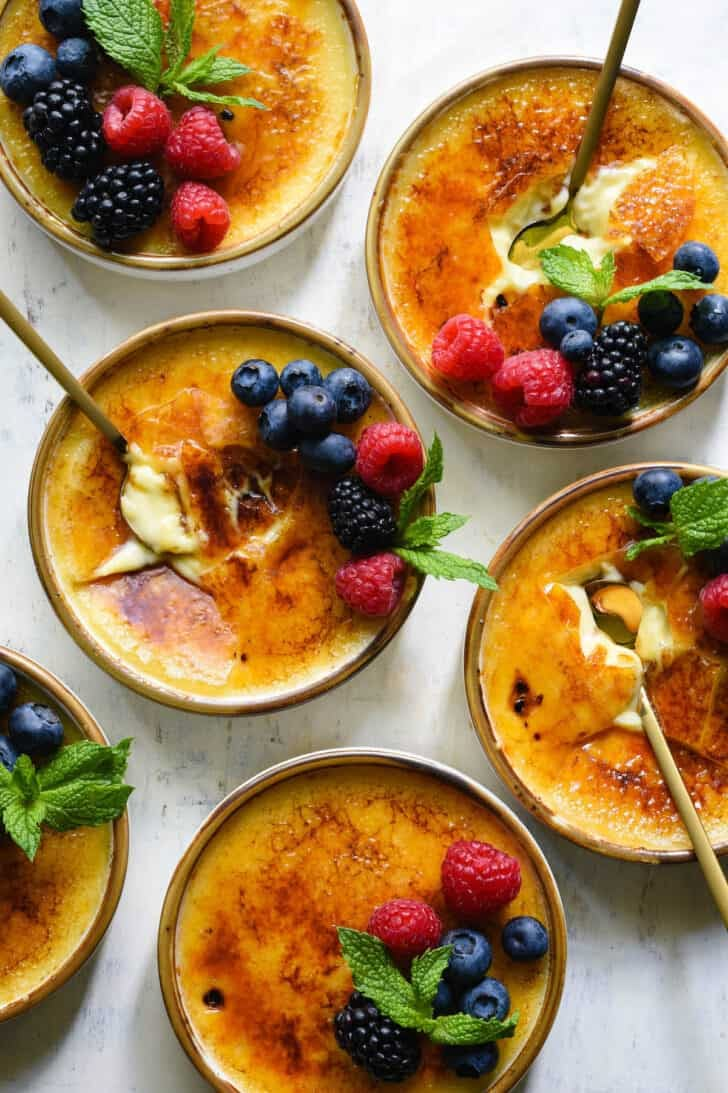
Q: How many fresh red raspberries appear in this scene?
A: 10